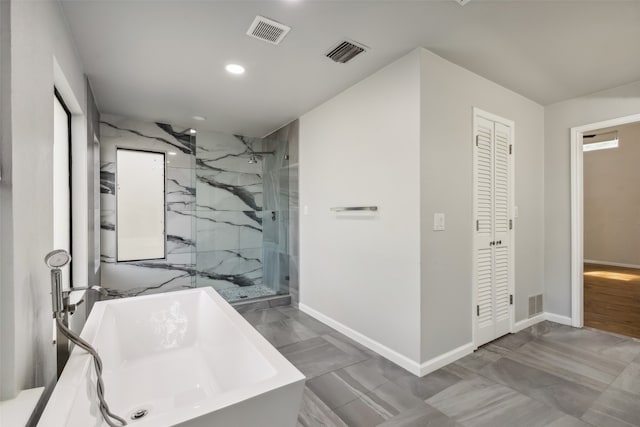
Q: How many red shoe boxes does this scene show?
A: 0